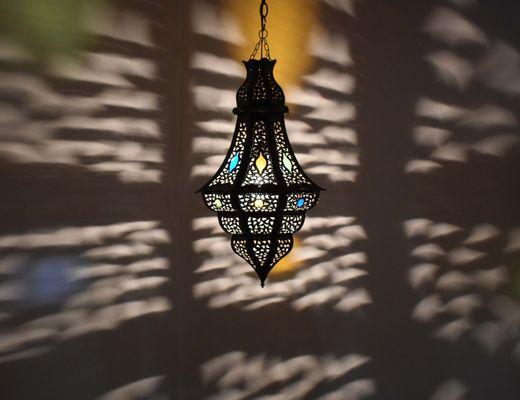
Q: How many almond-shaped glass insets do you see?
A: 3